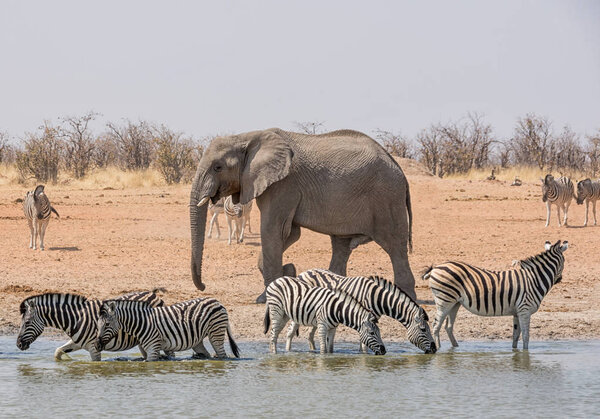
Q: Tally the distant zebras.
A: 5